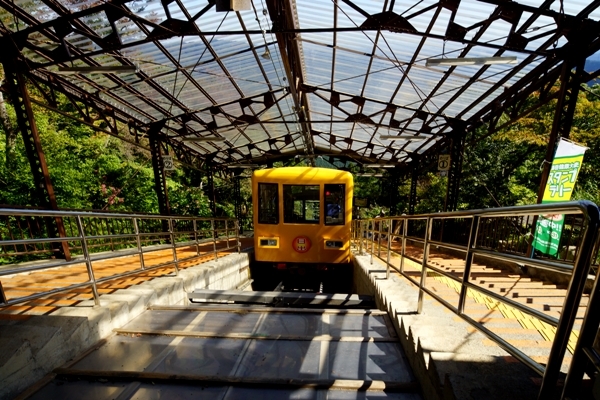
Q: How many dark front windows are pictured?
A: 3